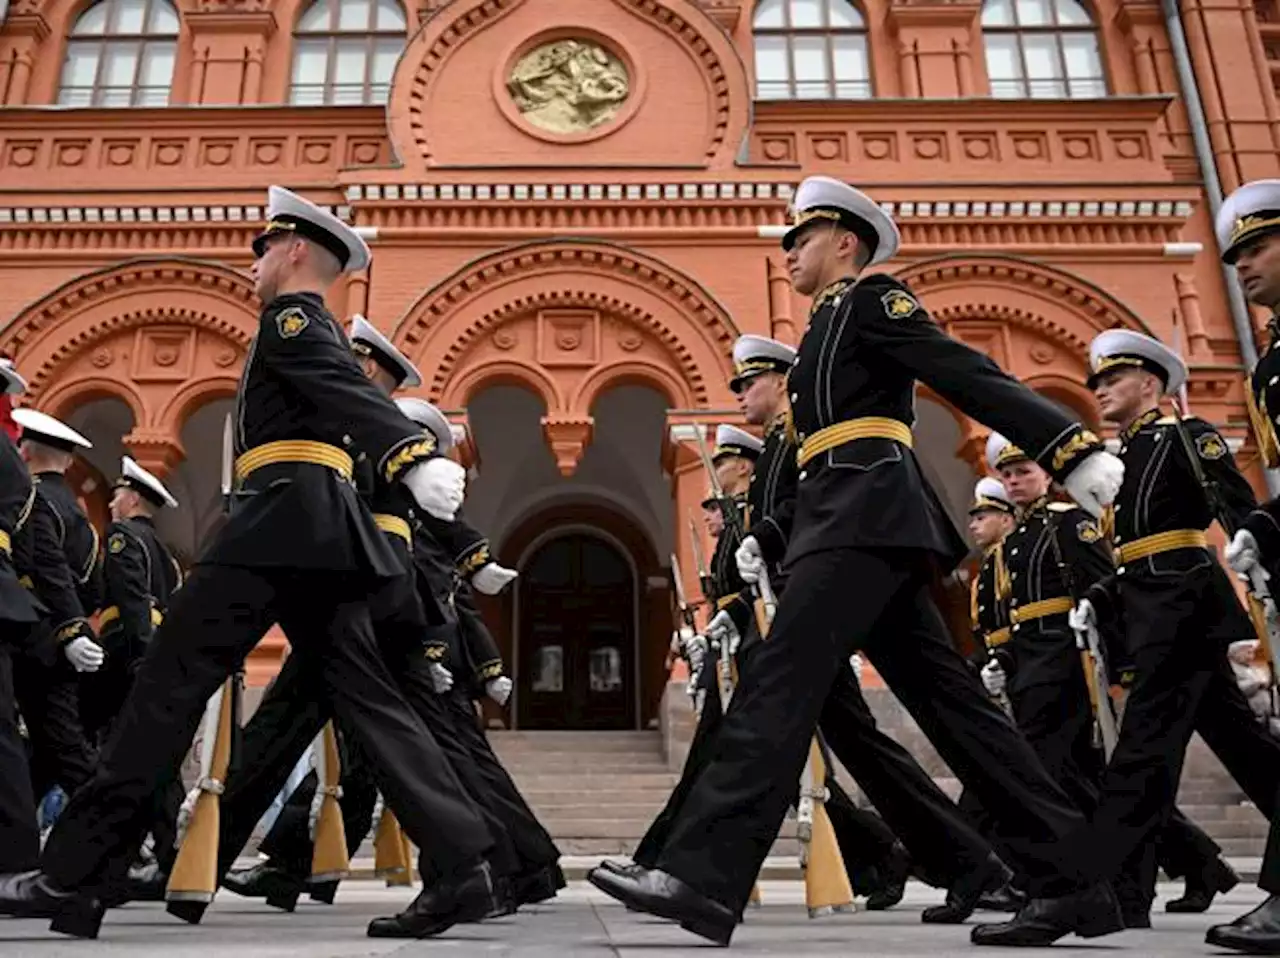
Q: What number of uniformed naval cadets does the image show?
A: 14